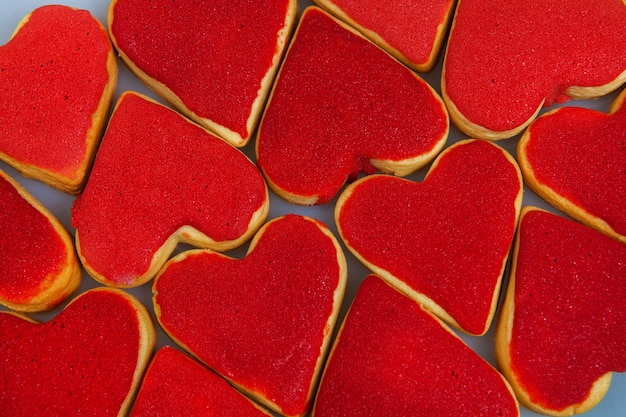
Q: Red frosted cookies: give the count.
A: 14